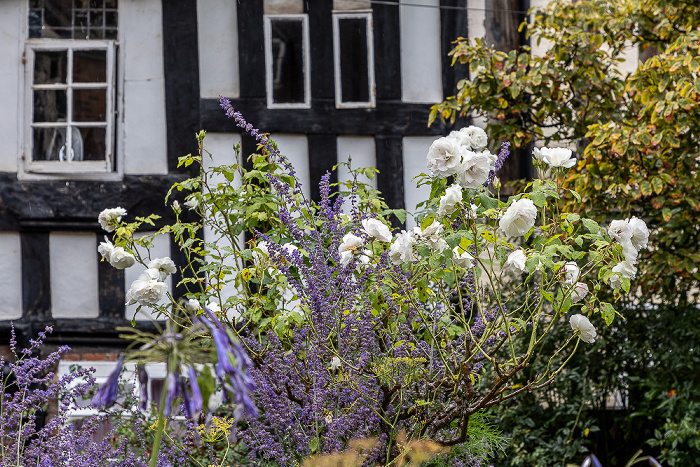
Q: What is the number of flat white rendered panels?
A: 11